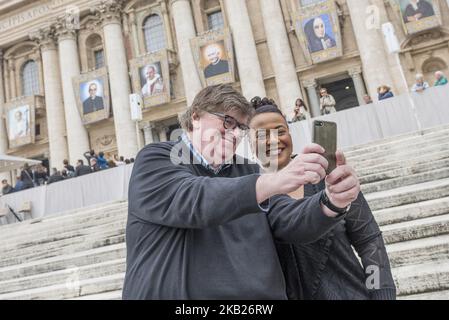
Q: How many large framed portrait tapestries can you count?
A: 6